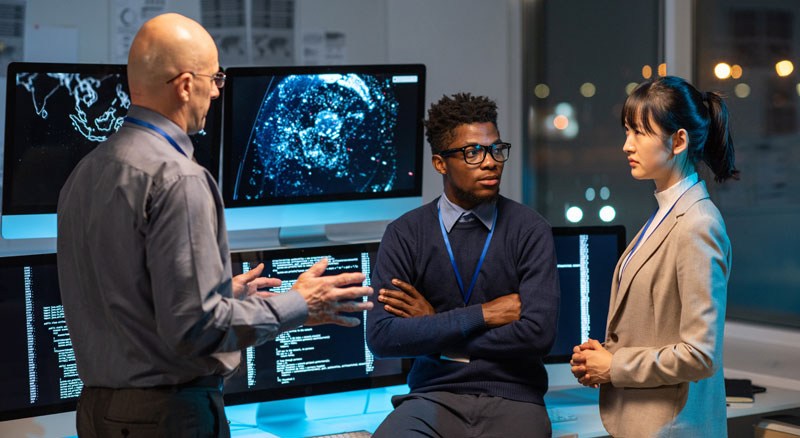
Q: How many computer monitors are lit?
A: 5